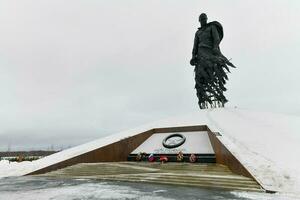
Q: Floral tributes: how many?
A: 5